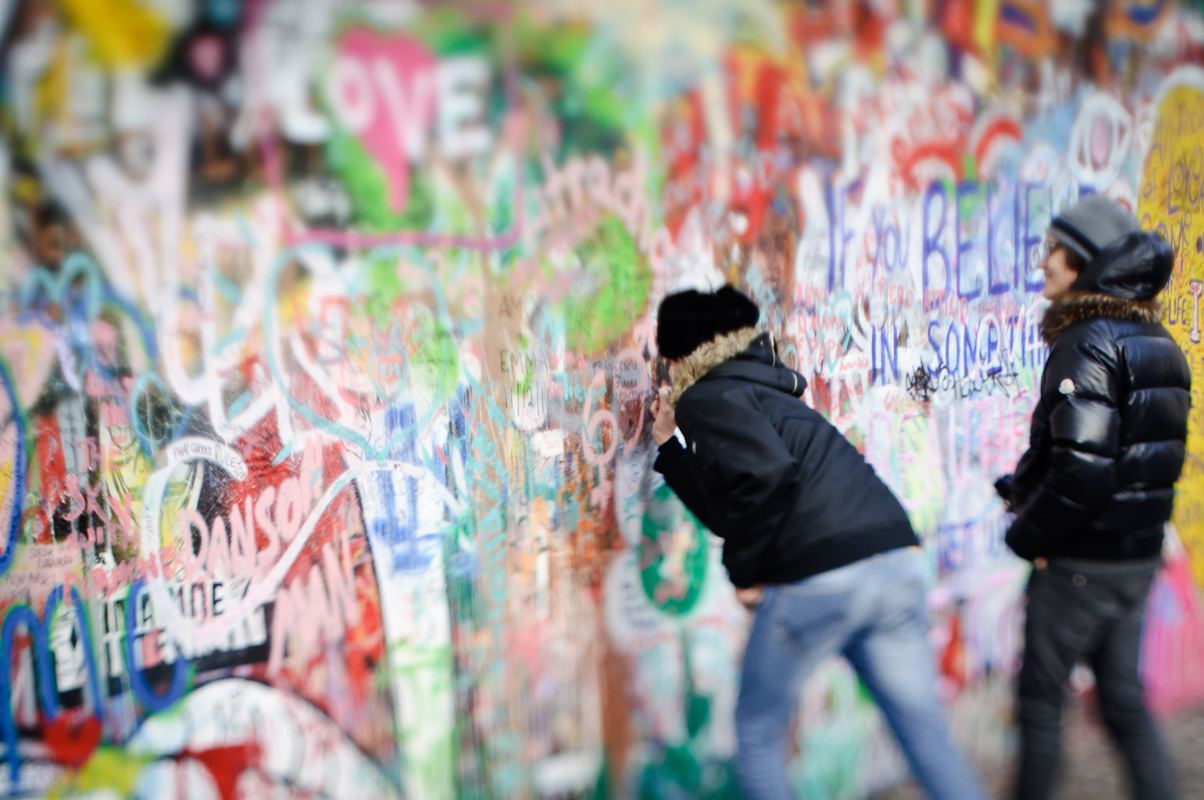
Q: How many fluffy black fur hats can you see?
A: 1